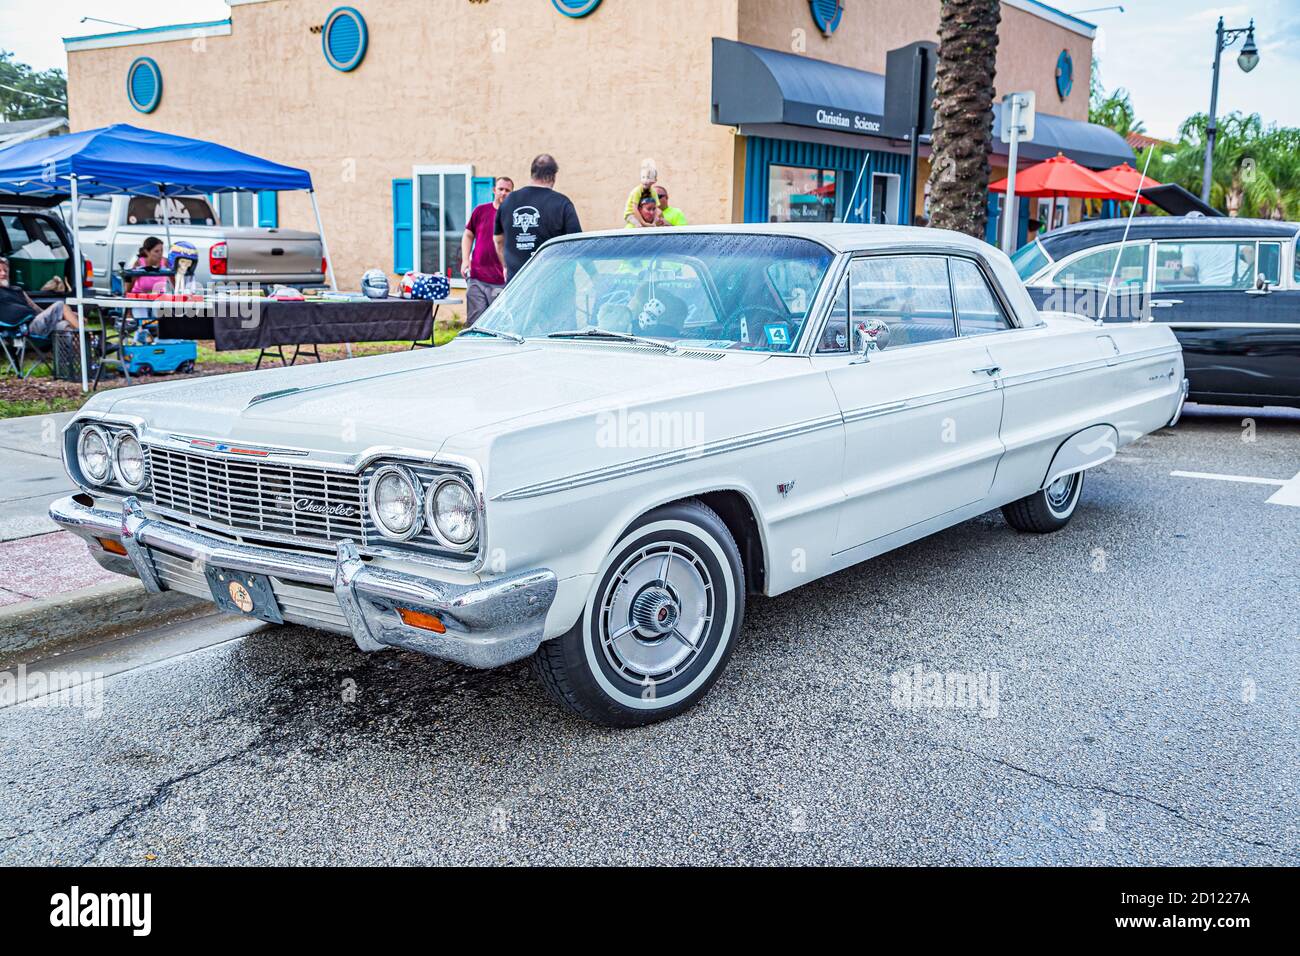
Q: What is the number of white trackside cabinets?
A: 0